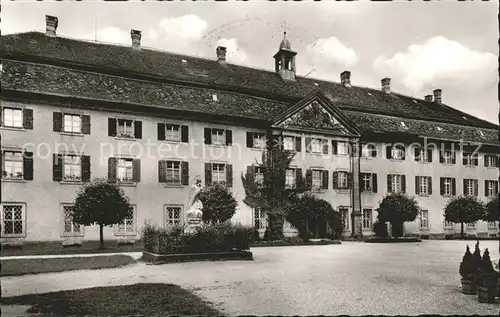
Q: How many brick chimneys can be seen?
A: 7